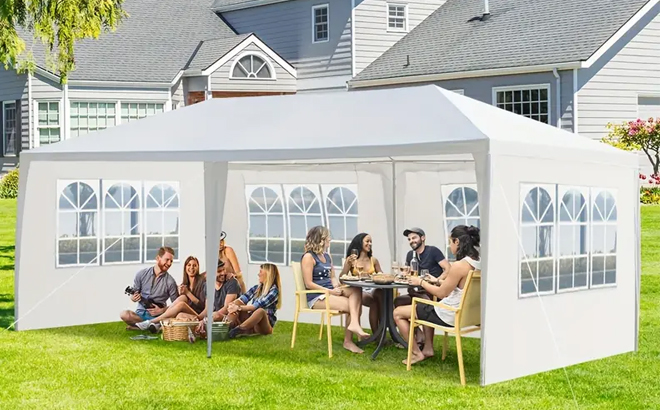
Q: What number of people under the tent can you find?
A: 9